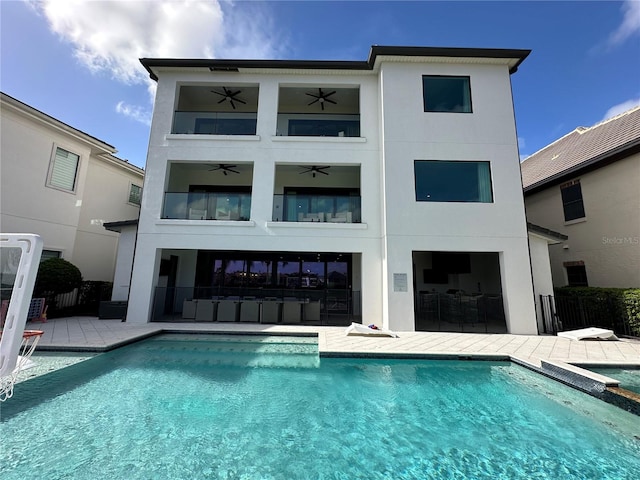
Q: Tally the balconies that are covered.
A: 4